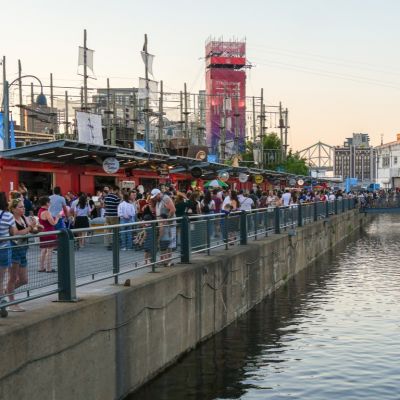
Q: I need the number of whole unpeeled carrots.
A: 0